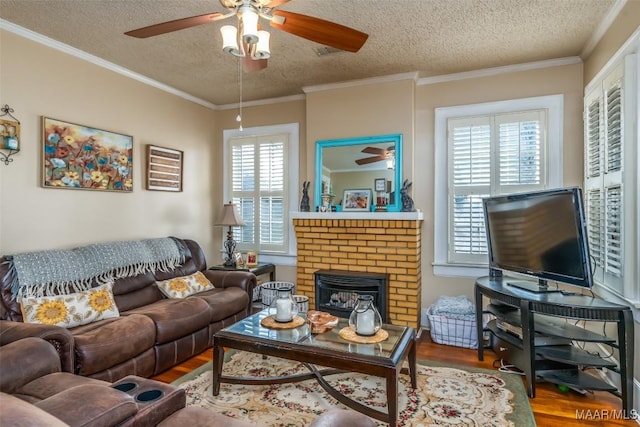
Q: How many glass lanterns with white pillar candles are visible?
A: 2